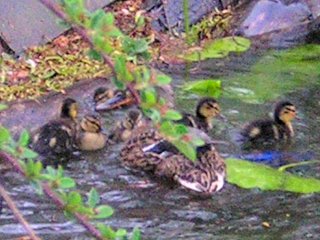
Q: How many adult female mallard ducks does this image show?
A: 1